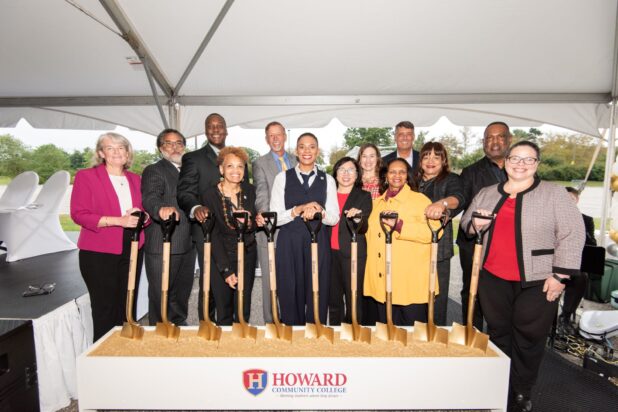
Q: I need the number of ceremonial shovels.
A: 10